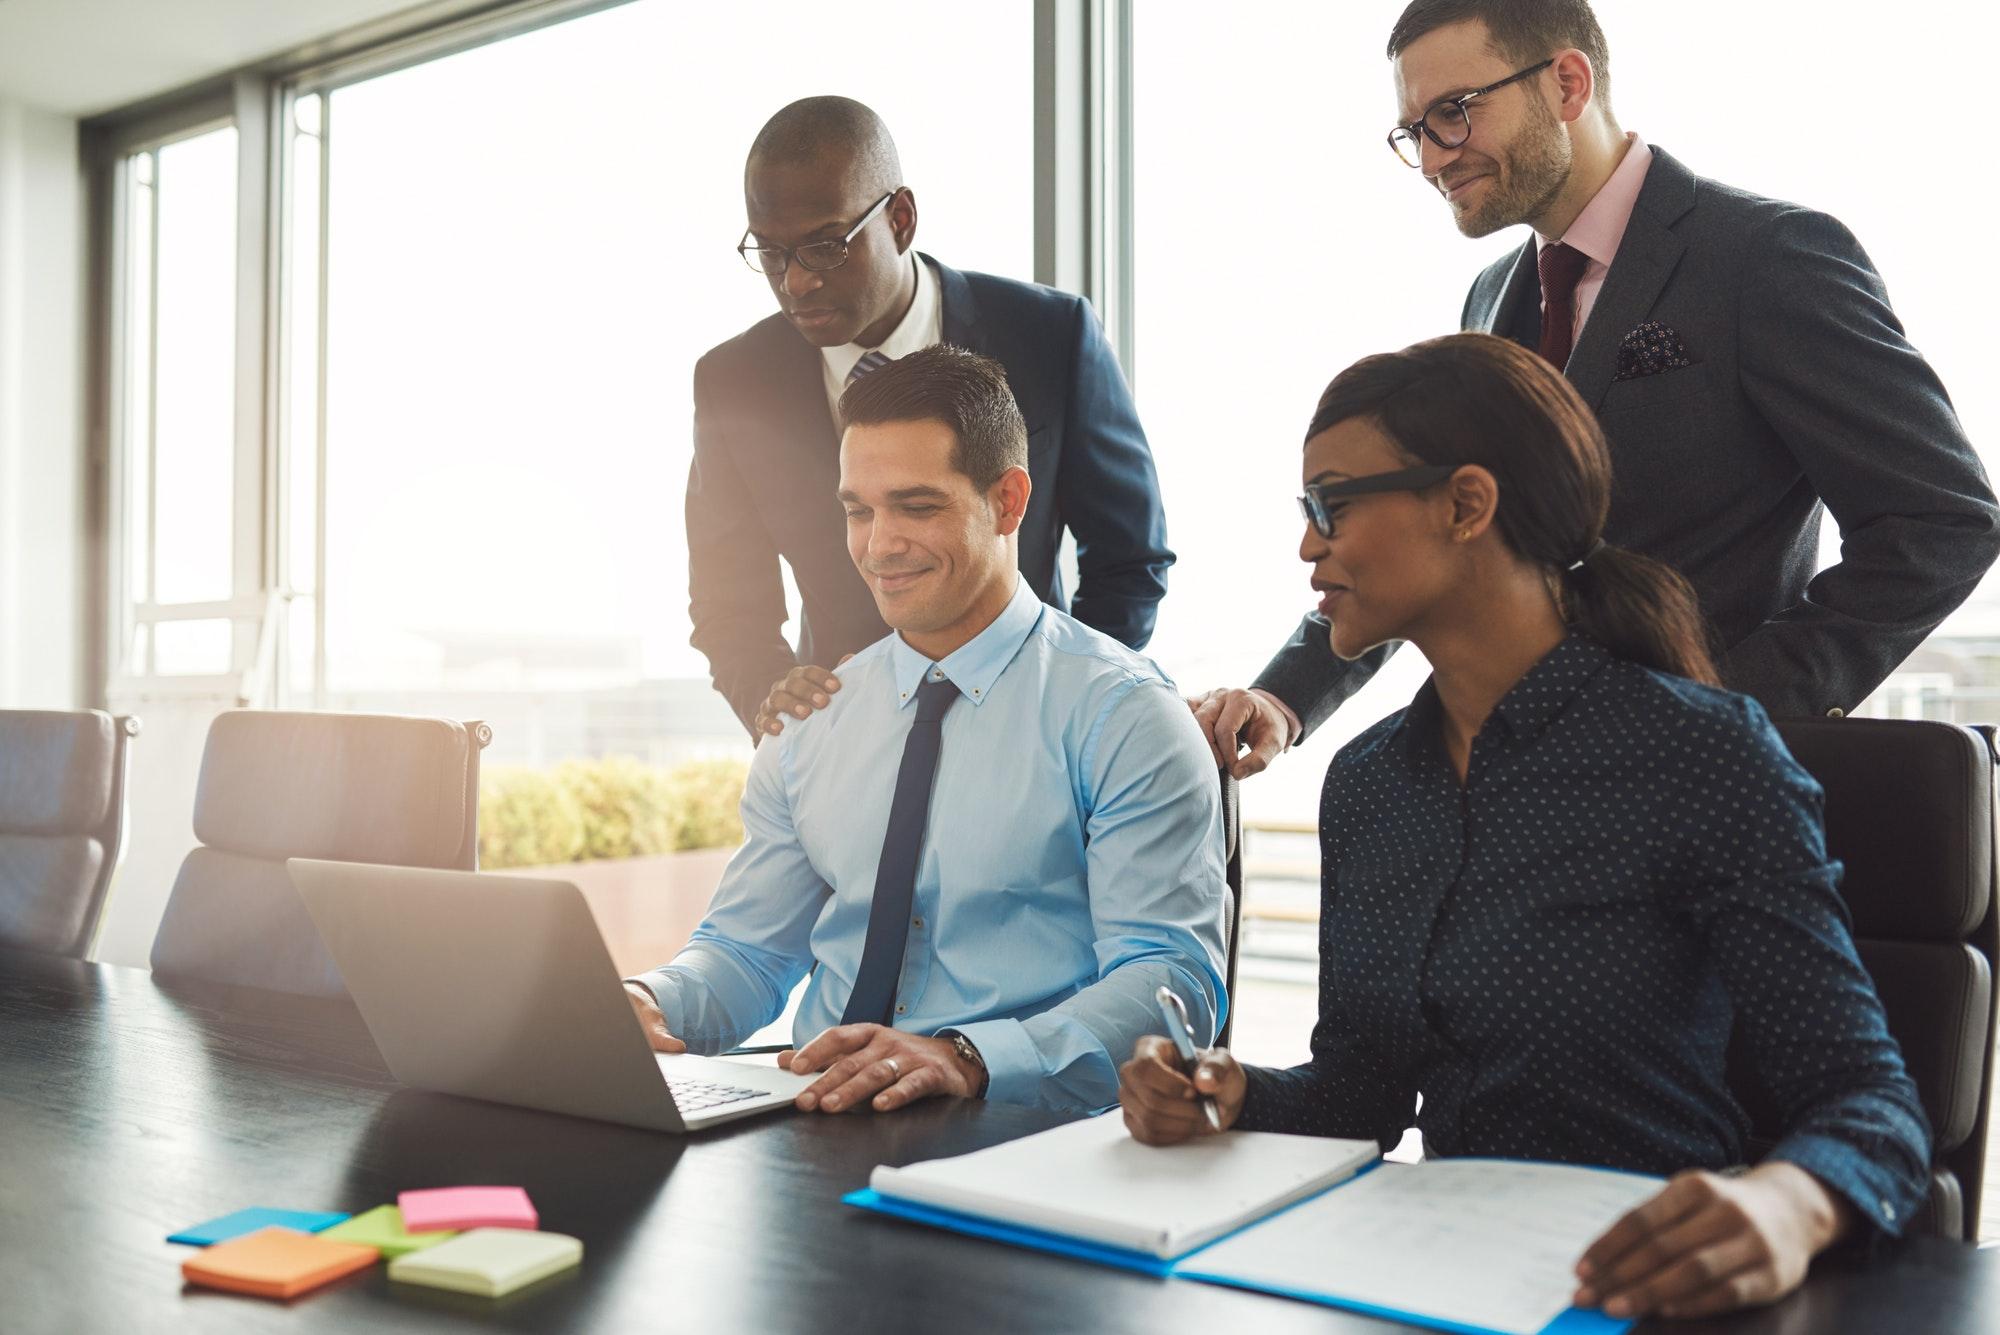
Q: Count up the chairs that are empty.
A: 2